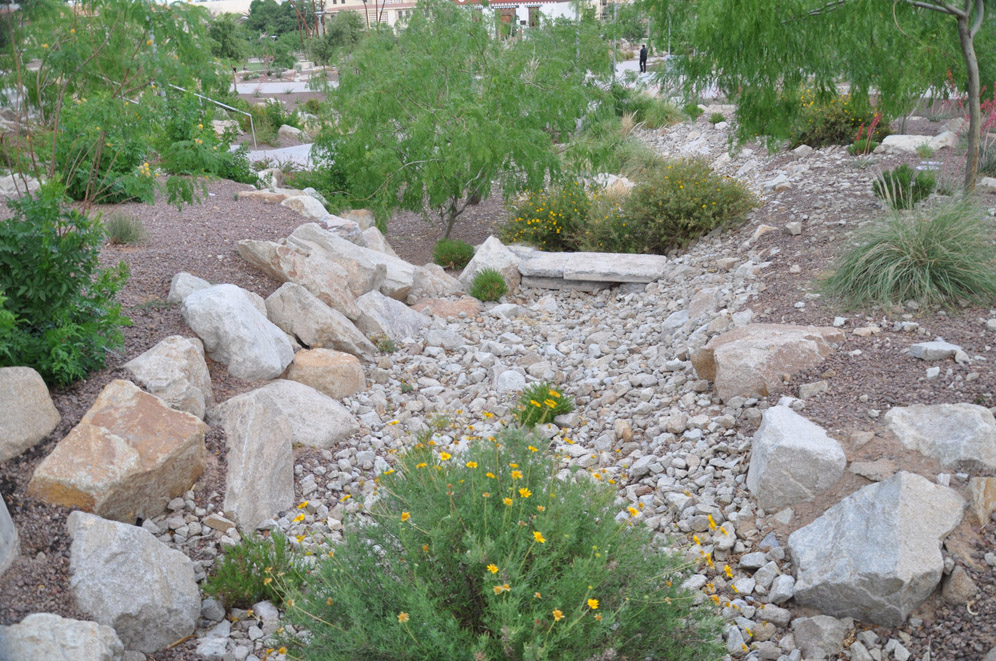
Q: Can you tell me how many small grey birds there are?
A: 0